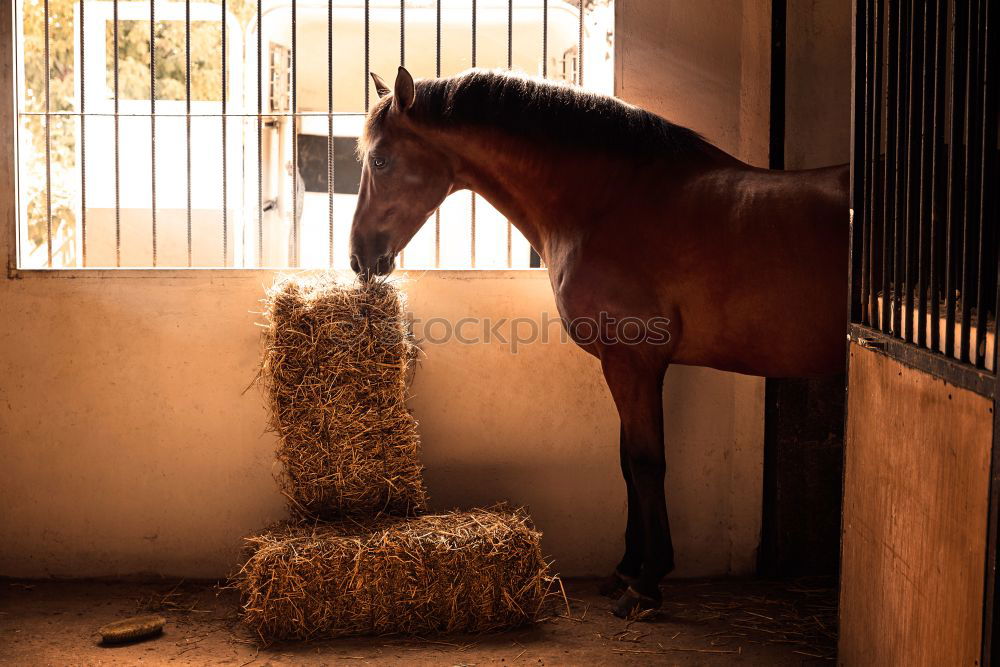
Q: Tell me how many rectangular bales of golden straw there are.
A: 2